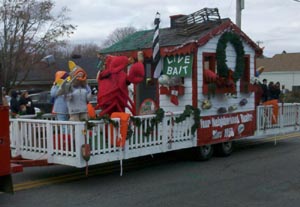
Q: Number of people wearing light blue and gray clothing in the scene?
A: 2